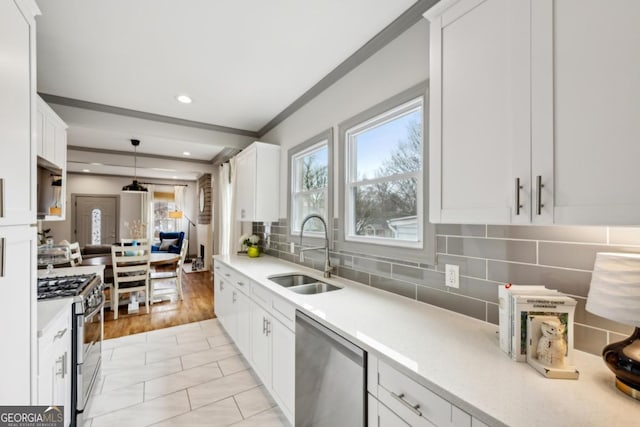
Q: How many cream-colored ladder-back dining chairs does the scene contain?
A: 4